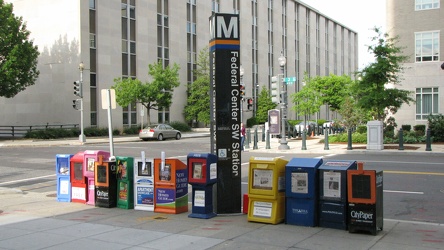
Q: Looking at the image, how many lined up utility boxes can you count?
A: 12